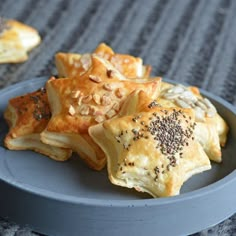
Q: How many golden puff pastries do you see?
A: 6